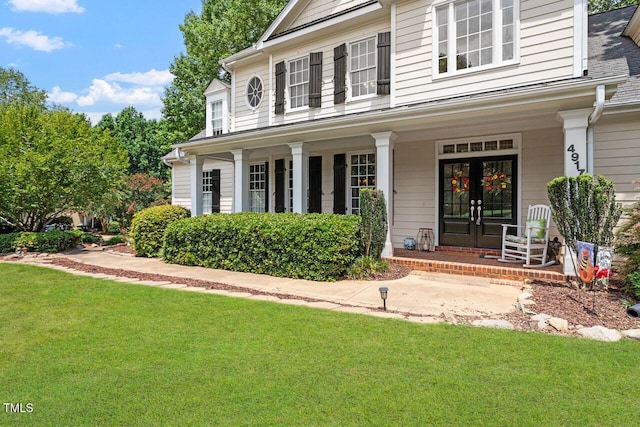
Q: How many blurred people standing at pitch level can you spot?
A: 0